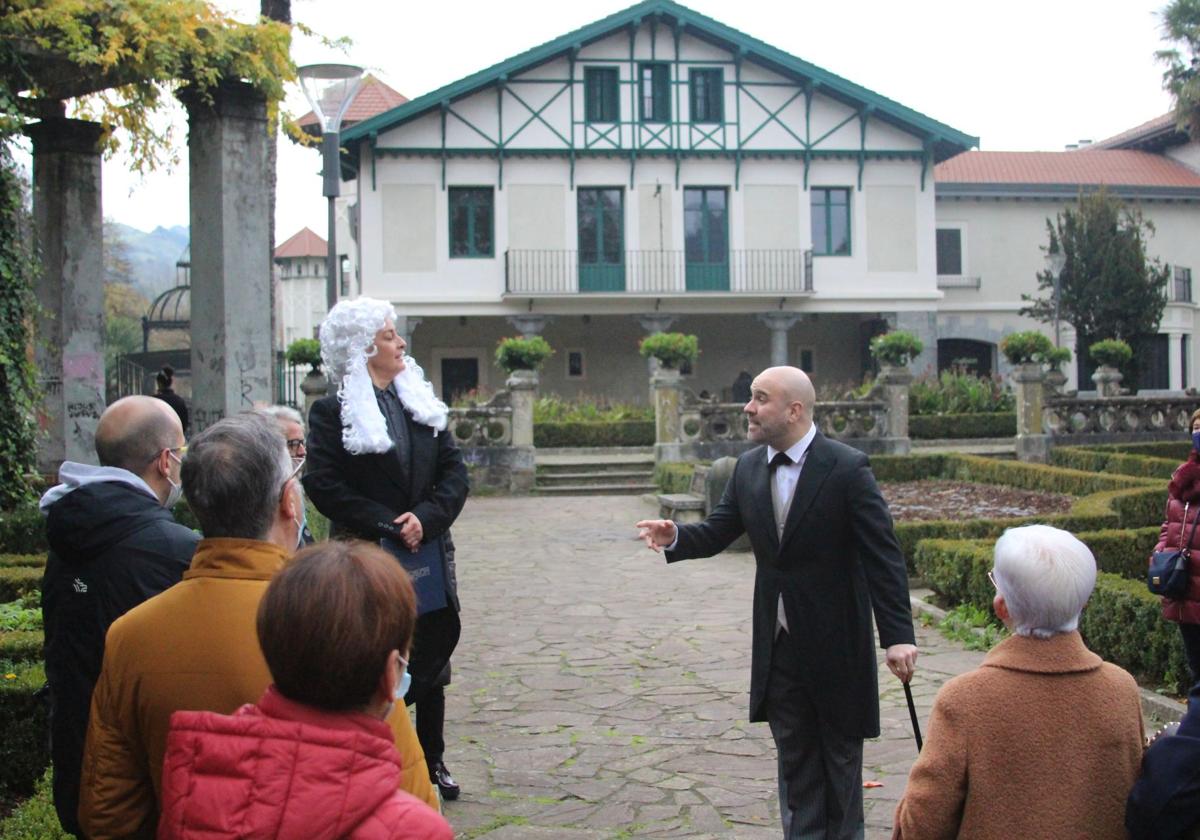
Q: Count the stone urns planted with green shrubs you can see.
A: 7